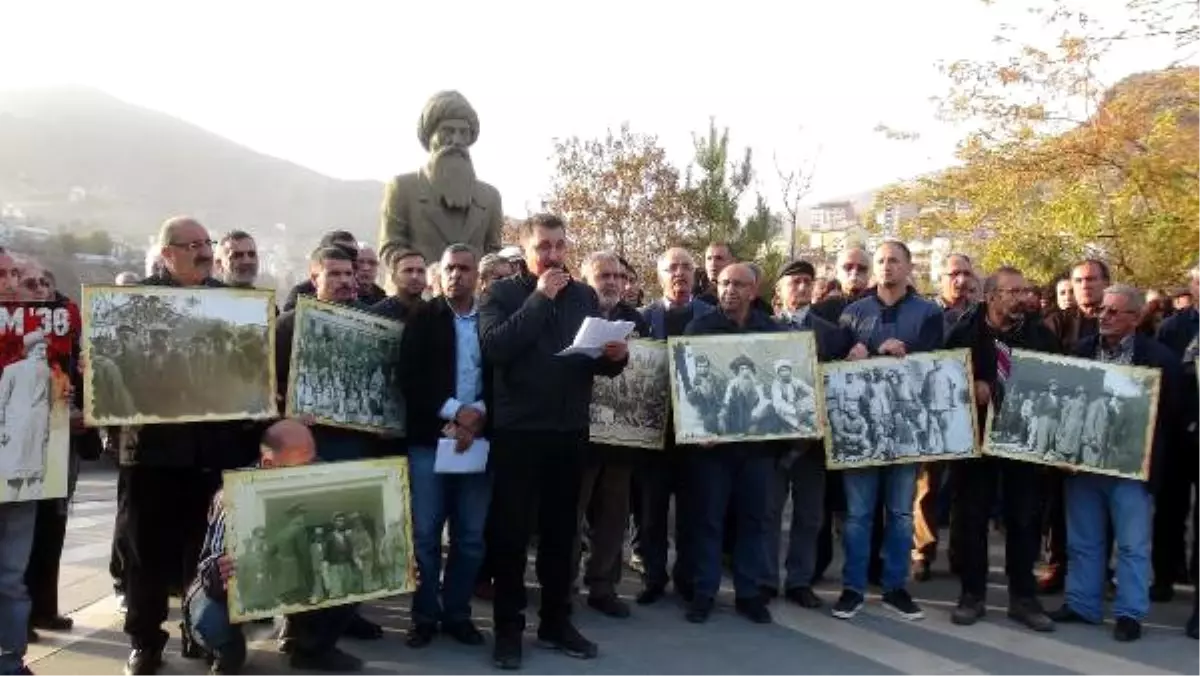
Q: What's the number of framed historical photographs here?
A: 7